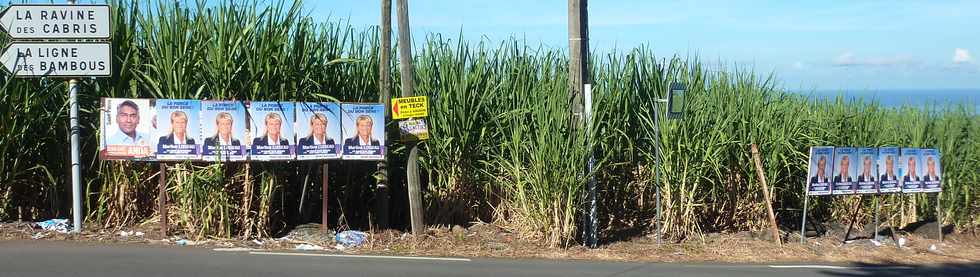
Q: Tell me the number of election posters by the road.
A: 12